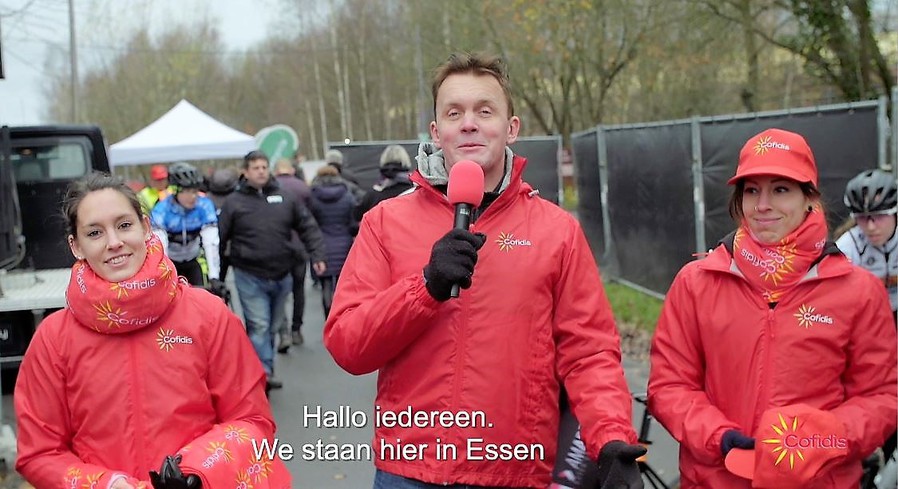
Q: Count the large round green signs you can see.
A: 1